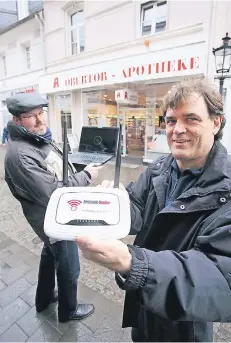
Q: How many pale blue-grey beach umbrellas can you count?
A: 0